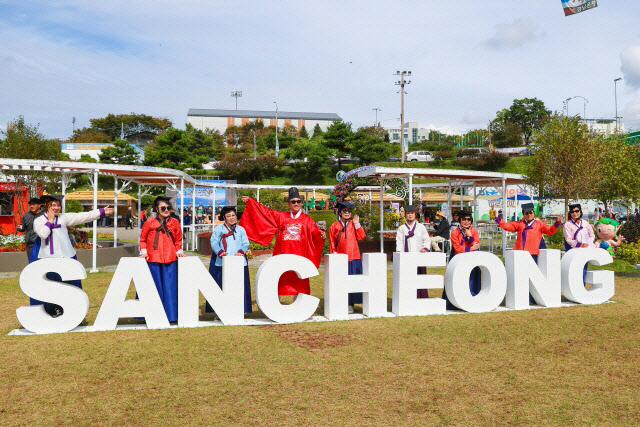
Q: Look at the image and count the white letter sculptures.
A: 9